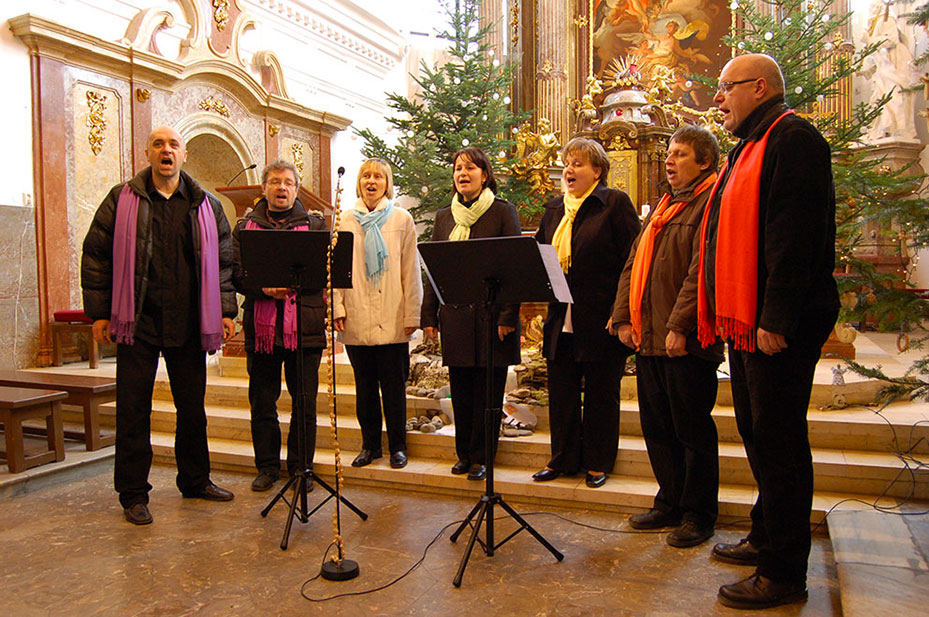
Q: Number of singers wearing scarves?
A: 7